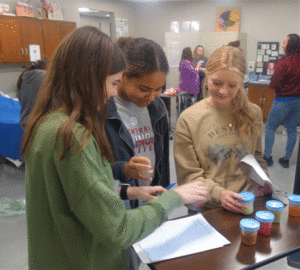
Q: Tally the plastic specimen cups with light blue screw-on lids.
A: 5